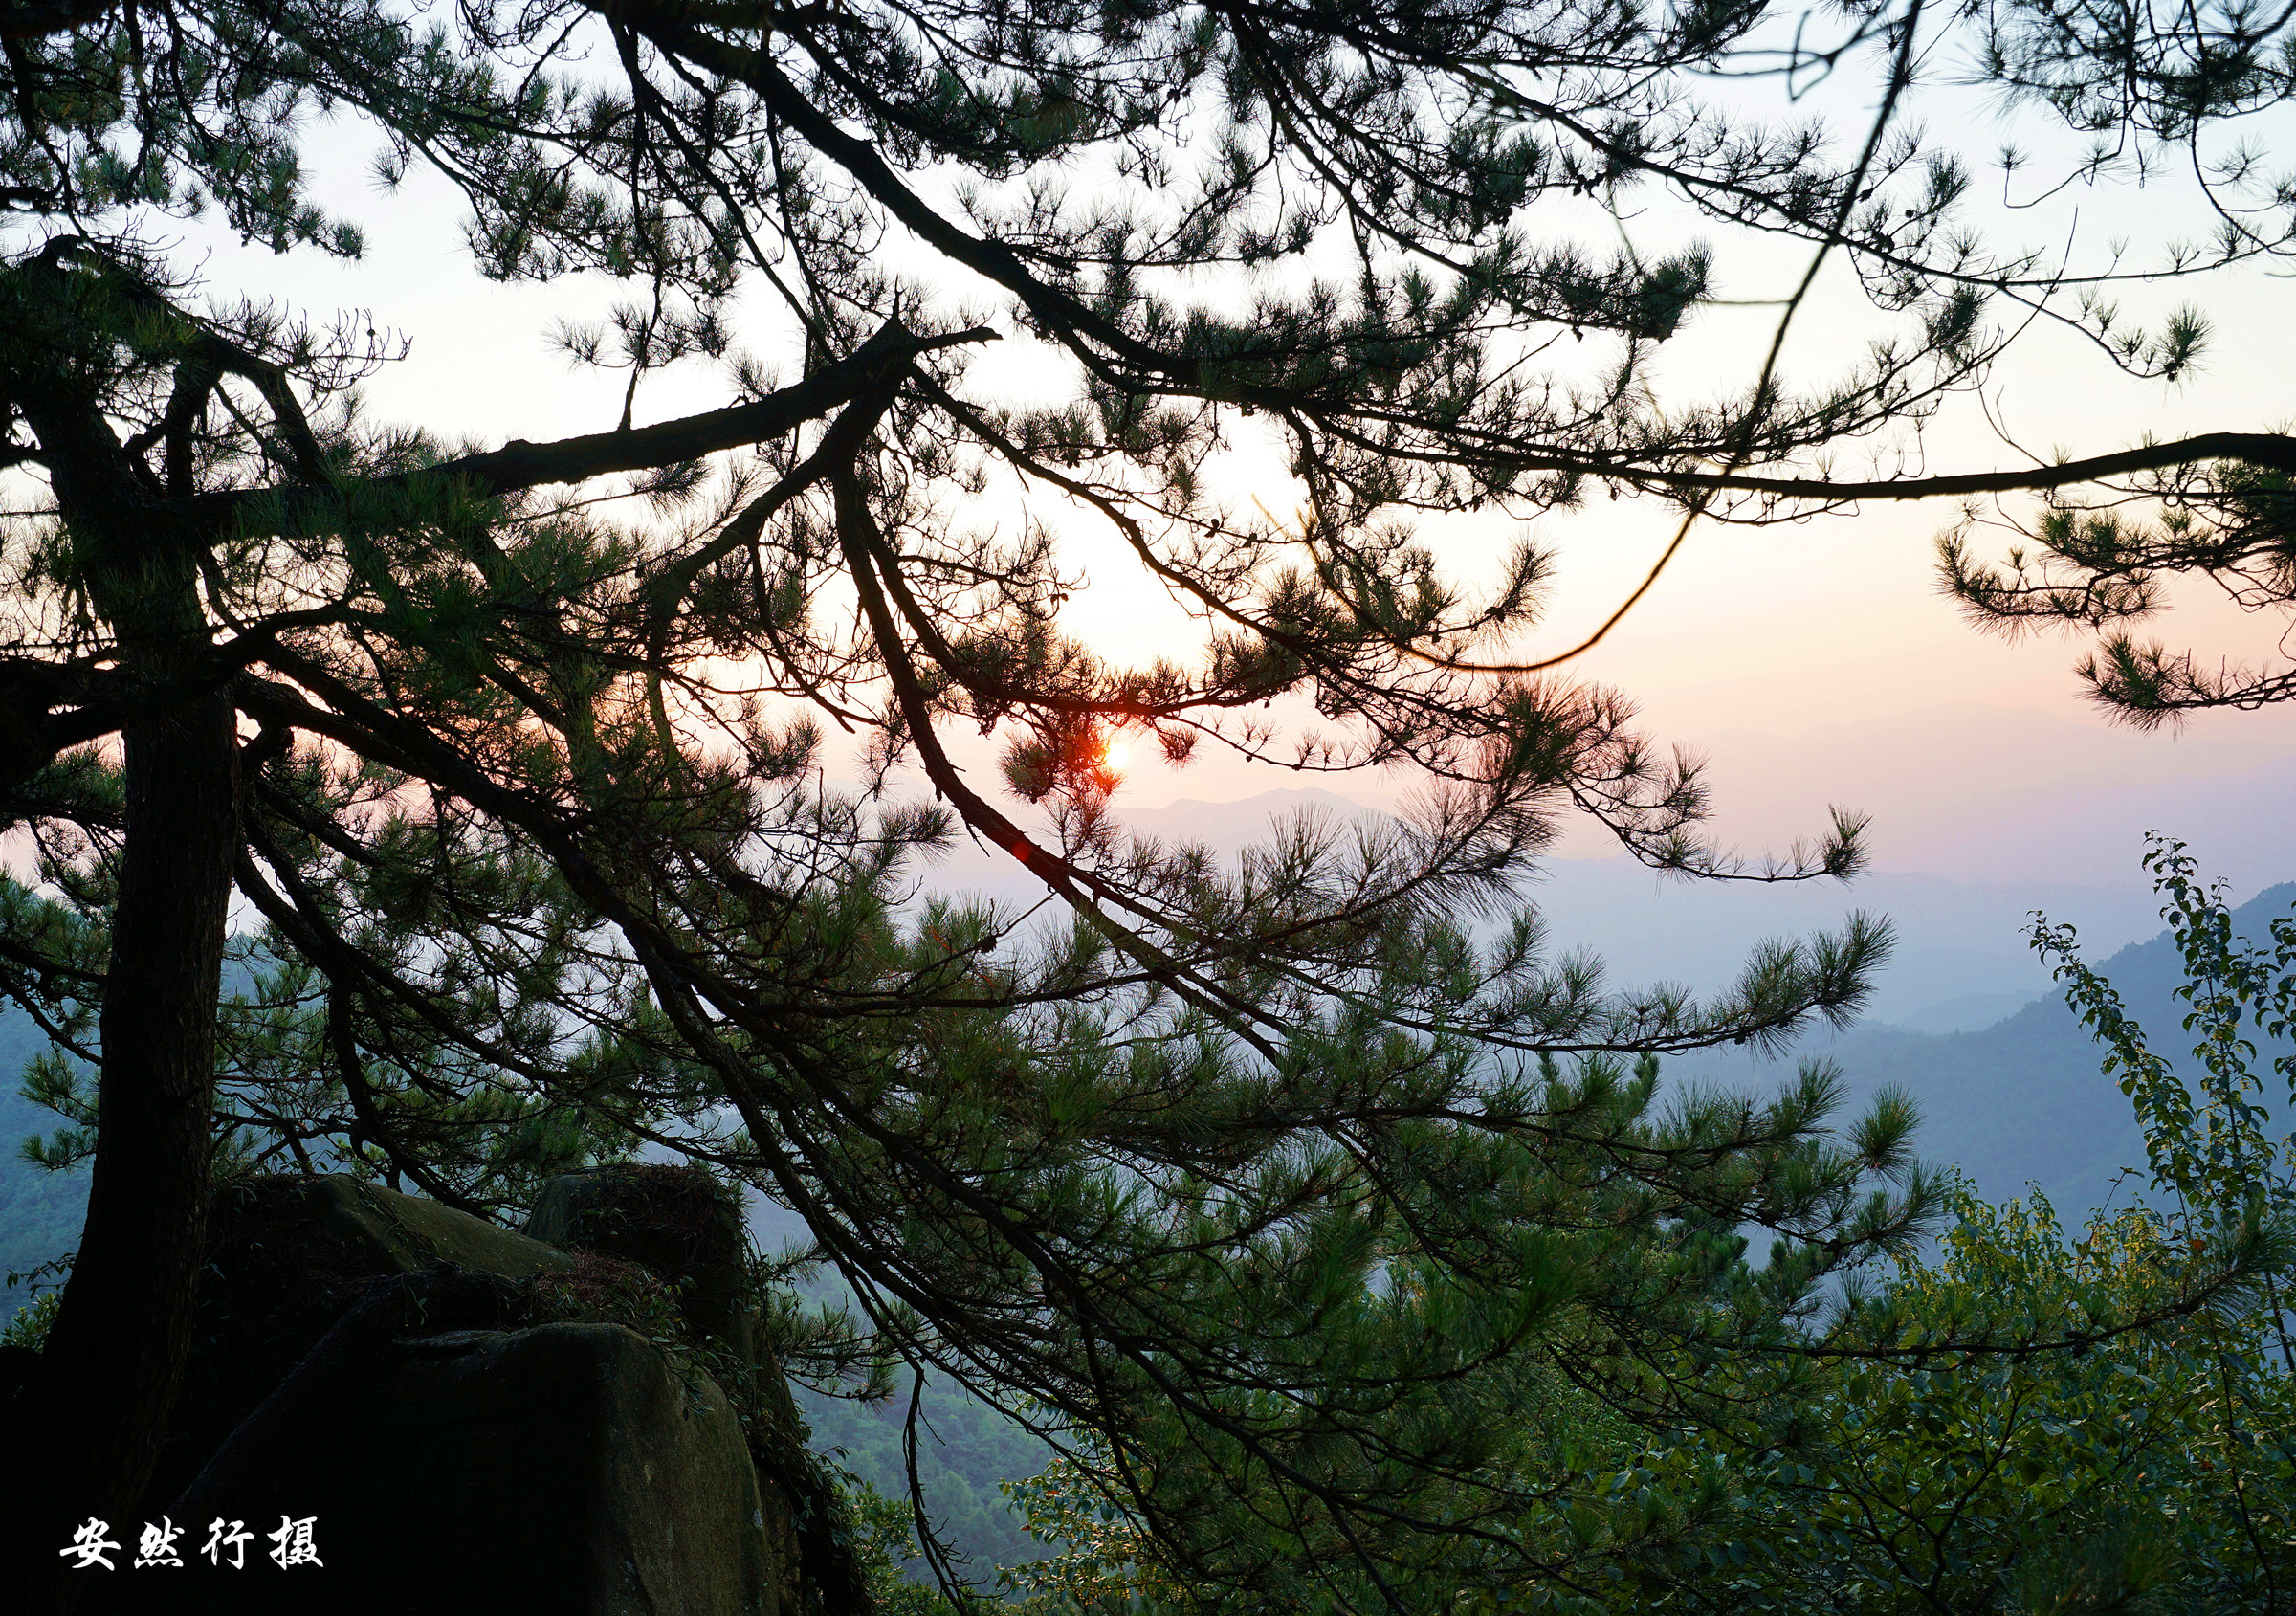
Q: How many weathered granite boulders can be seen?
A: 3